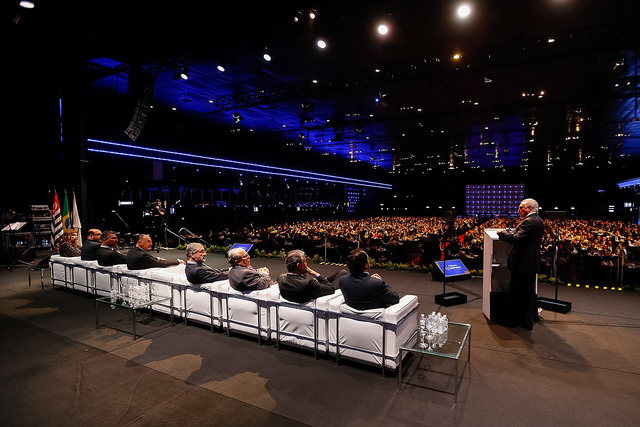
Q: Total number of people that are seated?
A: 8